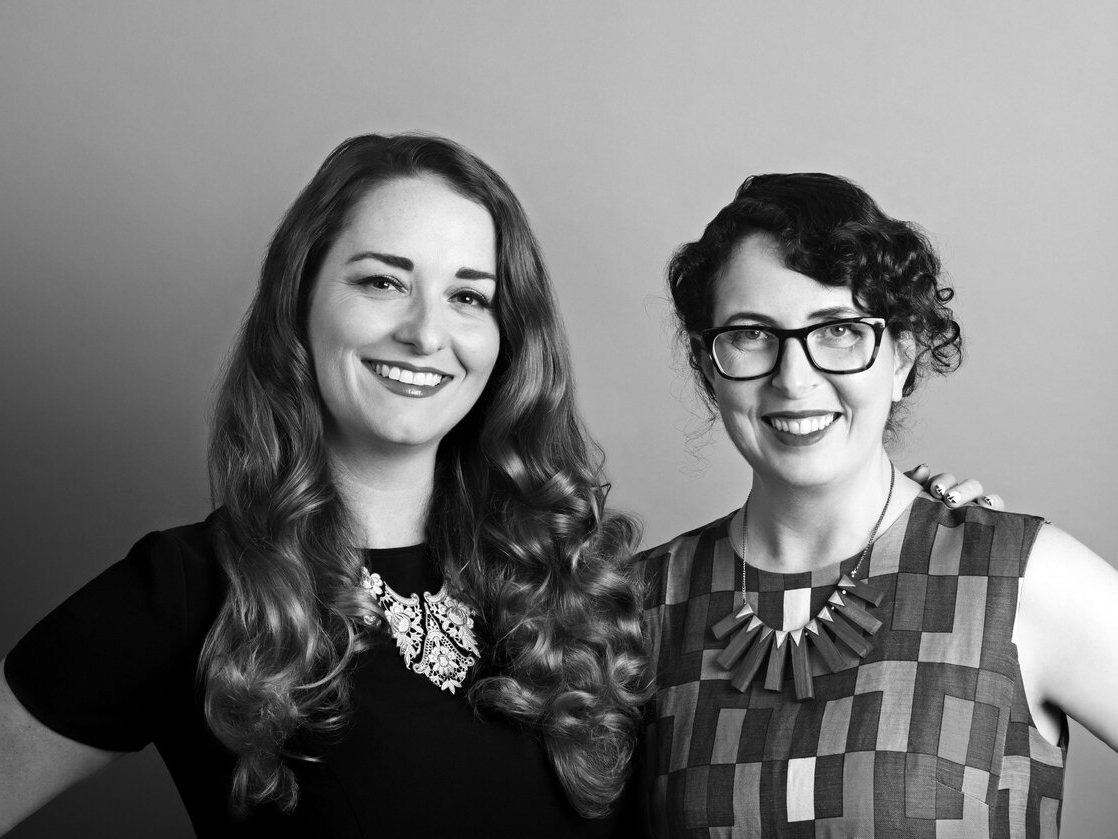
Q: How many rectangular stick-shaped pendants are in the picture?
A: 9